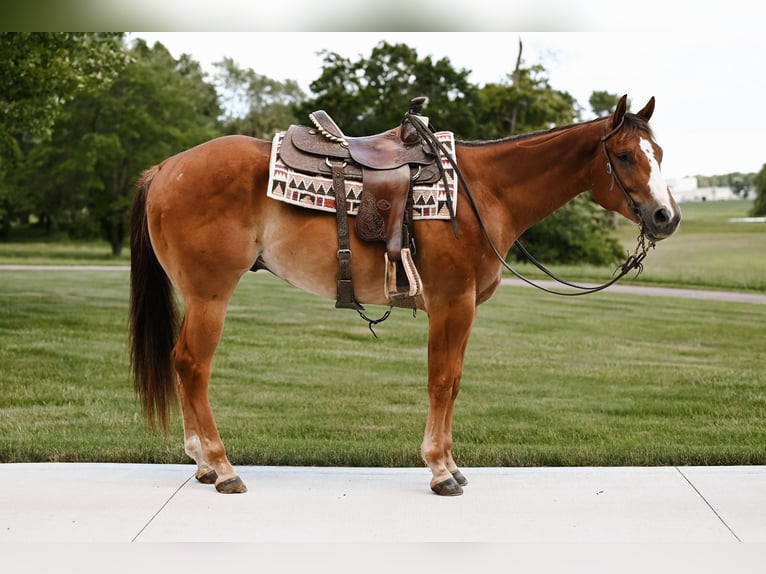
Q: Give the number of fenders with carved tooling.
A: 1